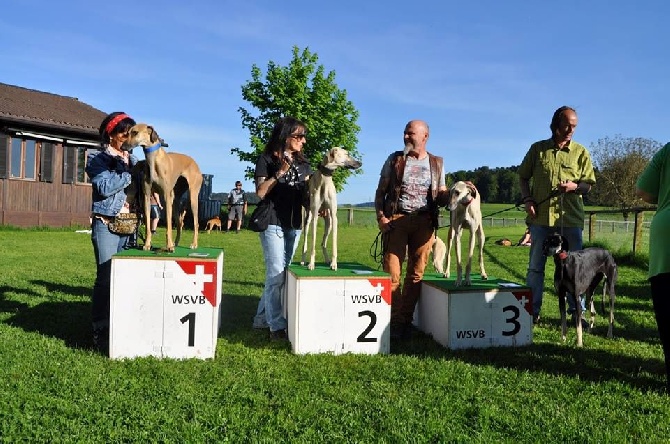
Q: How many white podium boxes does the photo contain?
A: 3